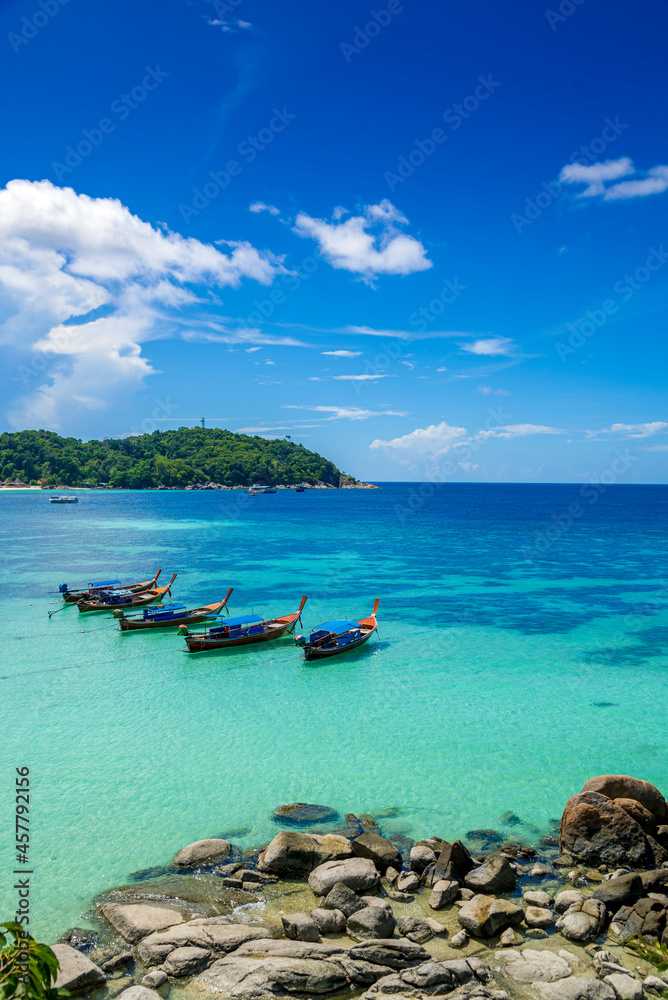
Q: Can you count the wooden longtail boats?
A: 5